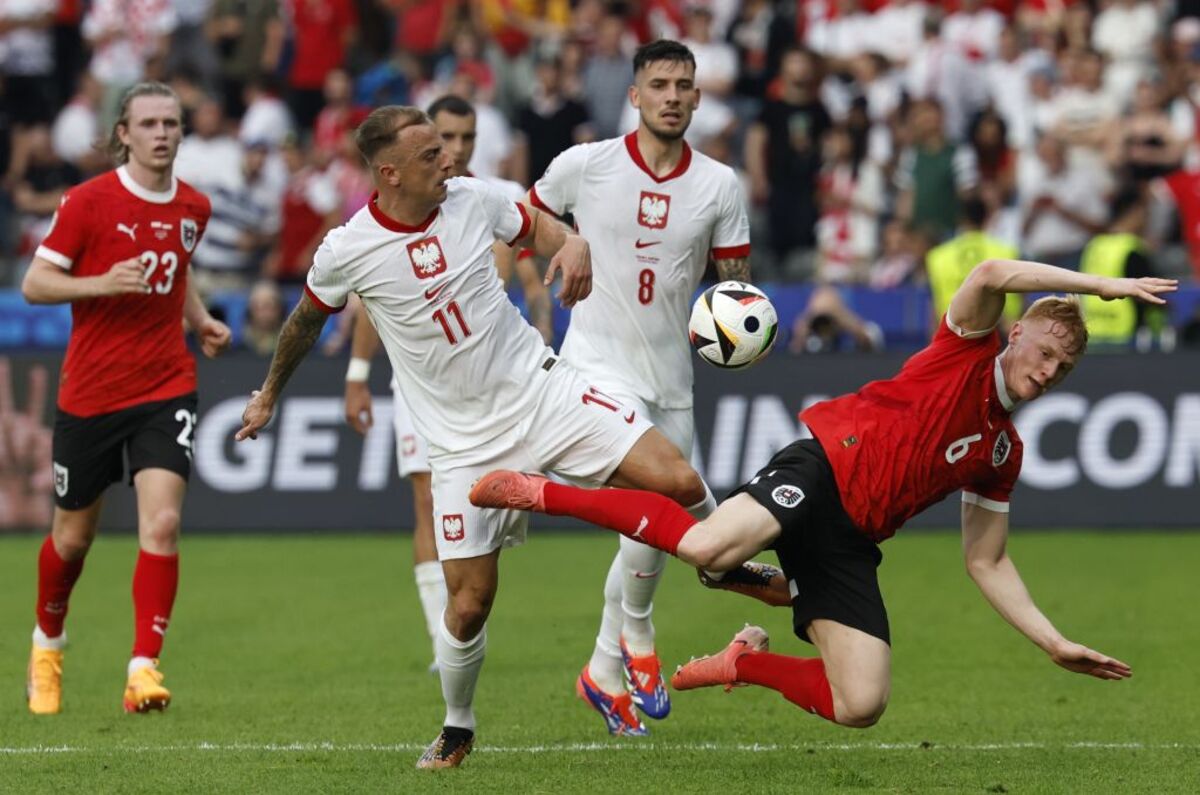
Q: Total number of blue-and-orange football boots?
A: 2